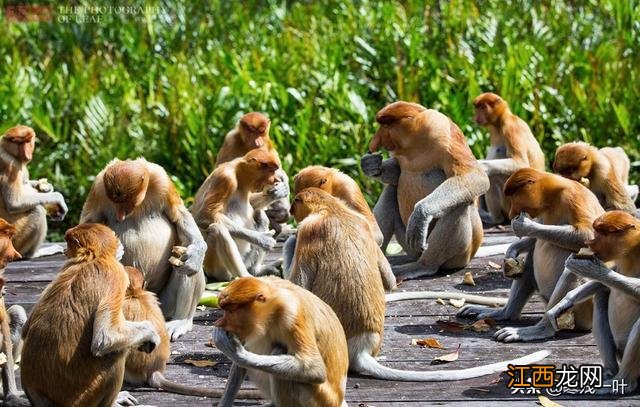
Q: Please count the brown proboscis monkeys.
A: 15